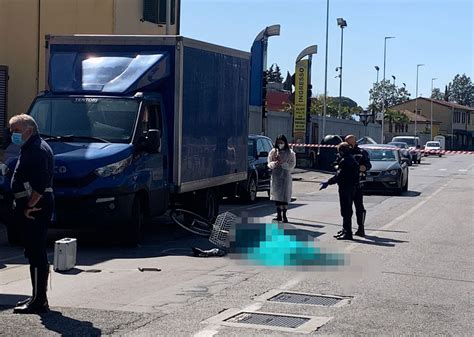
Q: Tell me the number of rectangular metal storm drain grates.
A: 2